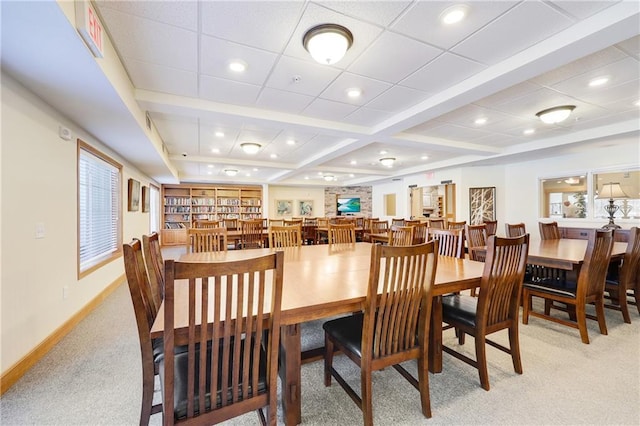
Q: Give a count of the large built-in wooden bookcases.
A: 1